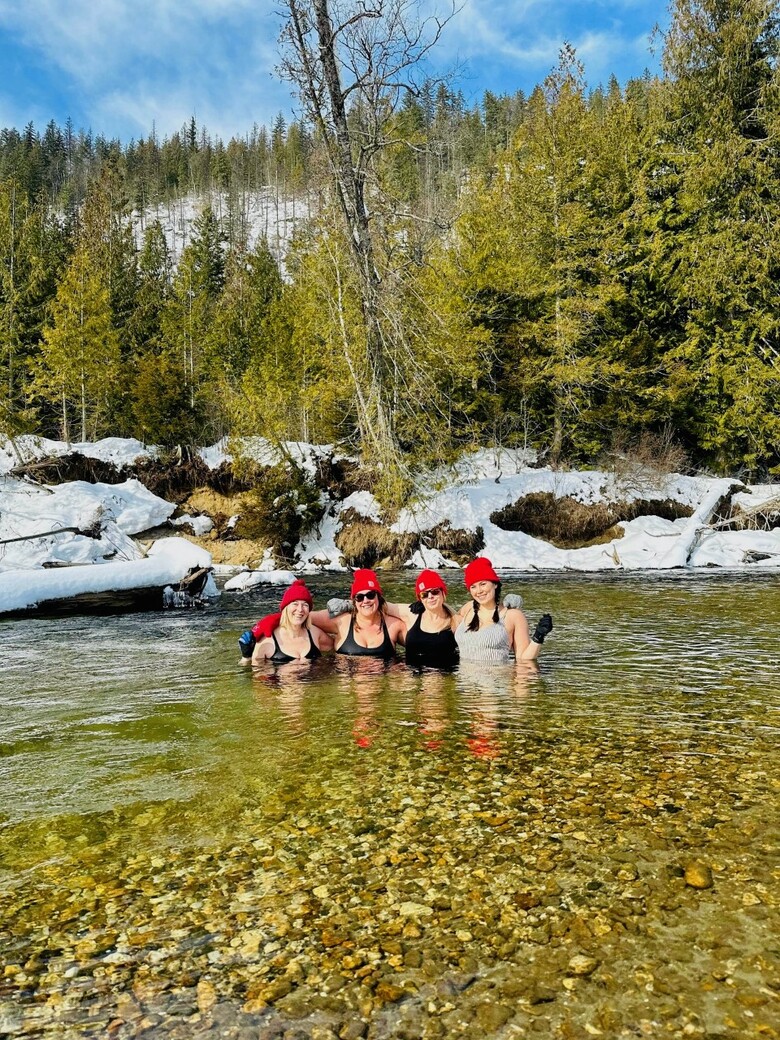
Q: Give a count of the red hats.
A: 4